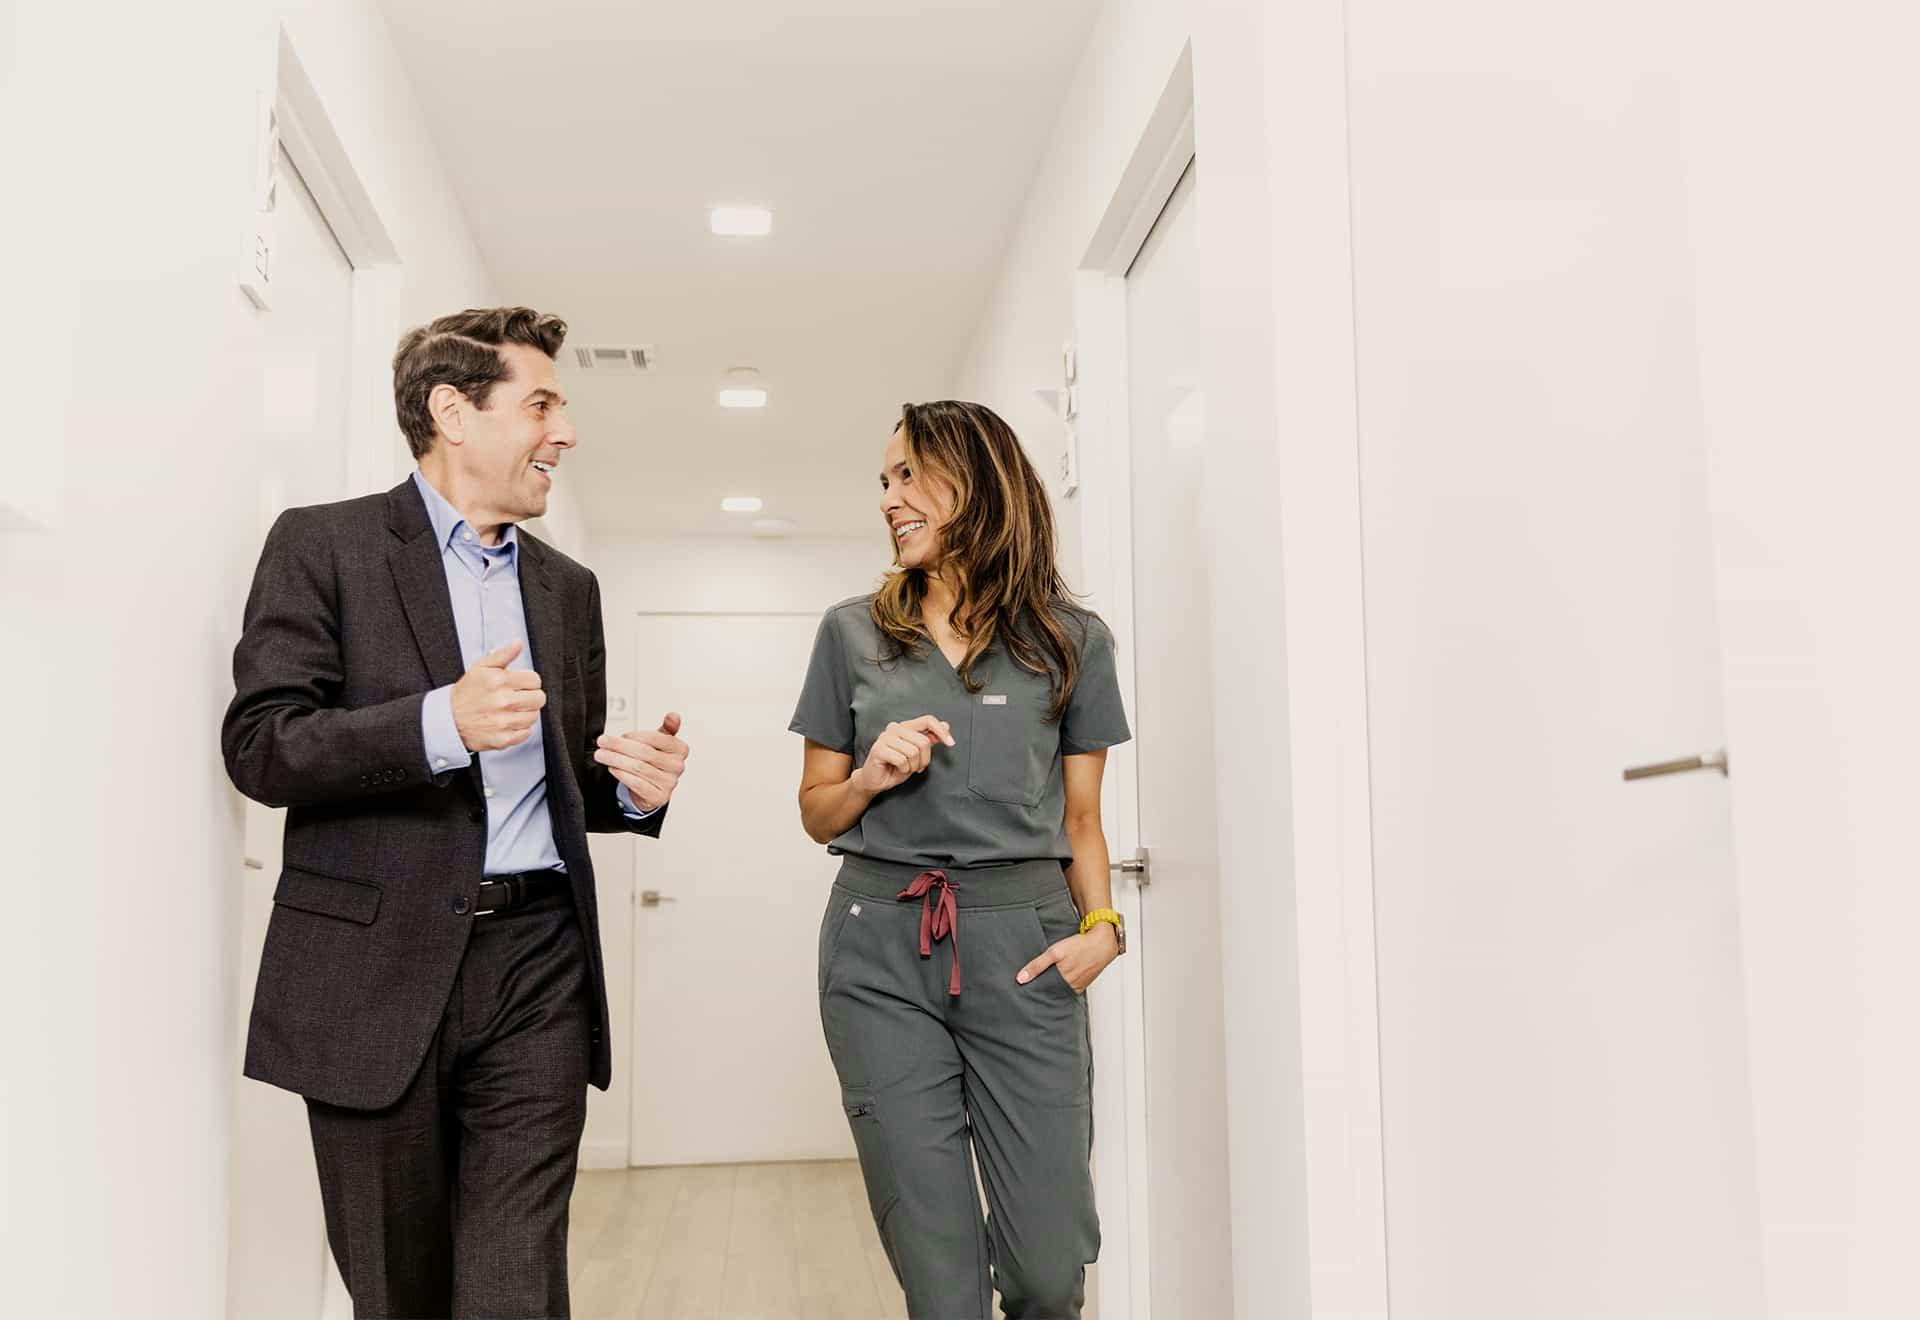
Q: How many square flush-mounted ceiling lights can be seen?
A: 3